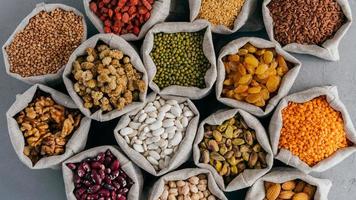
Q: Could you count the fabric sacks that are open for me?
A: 14